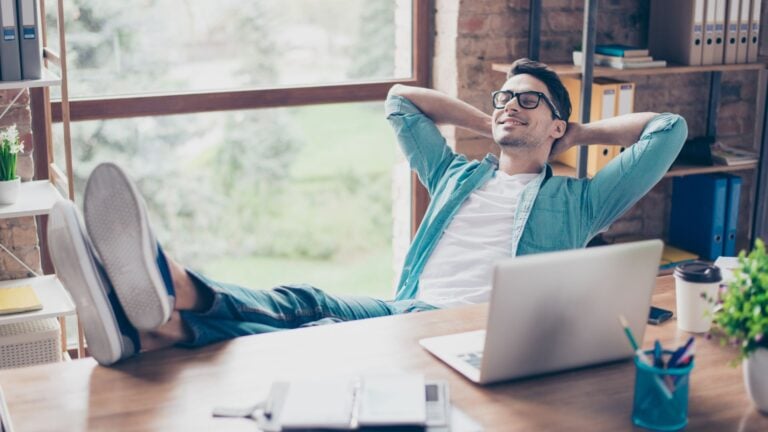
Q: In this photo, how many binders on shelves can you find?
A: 12